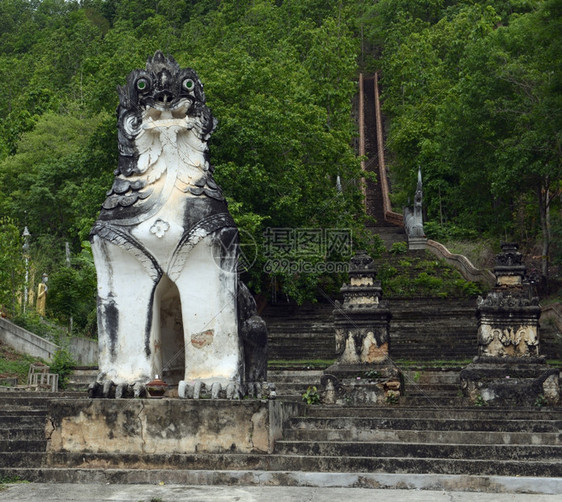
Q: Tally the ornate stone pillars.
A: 2